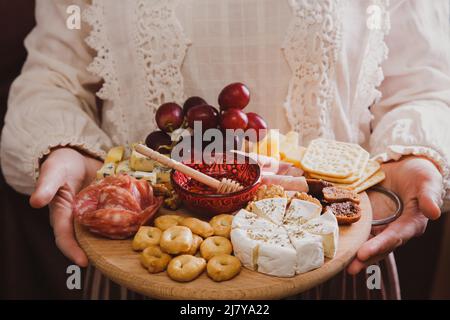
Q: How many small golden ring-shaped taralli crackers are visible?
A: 10